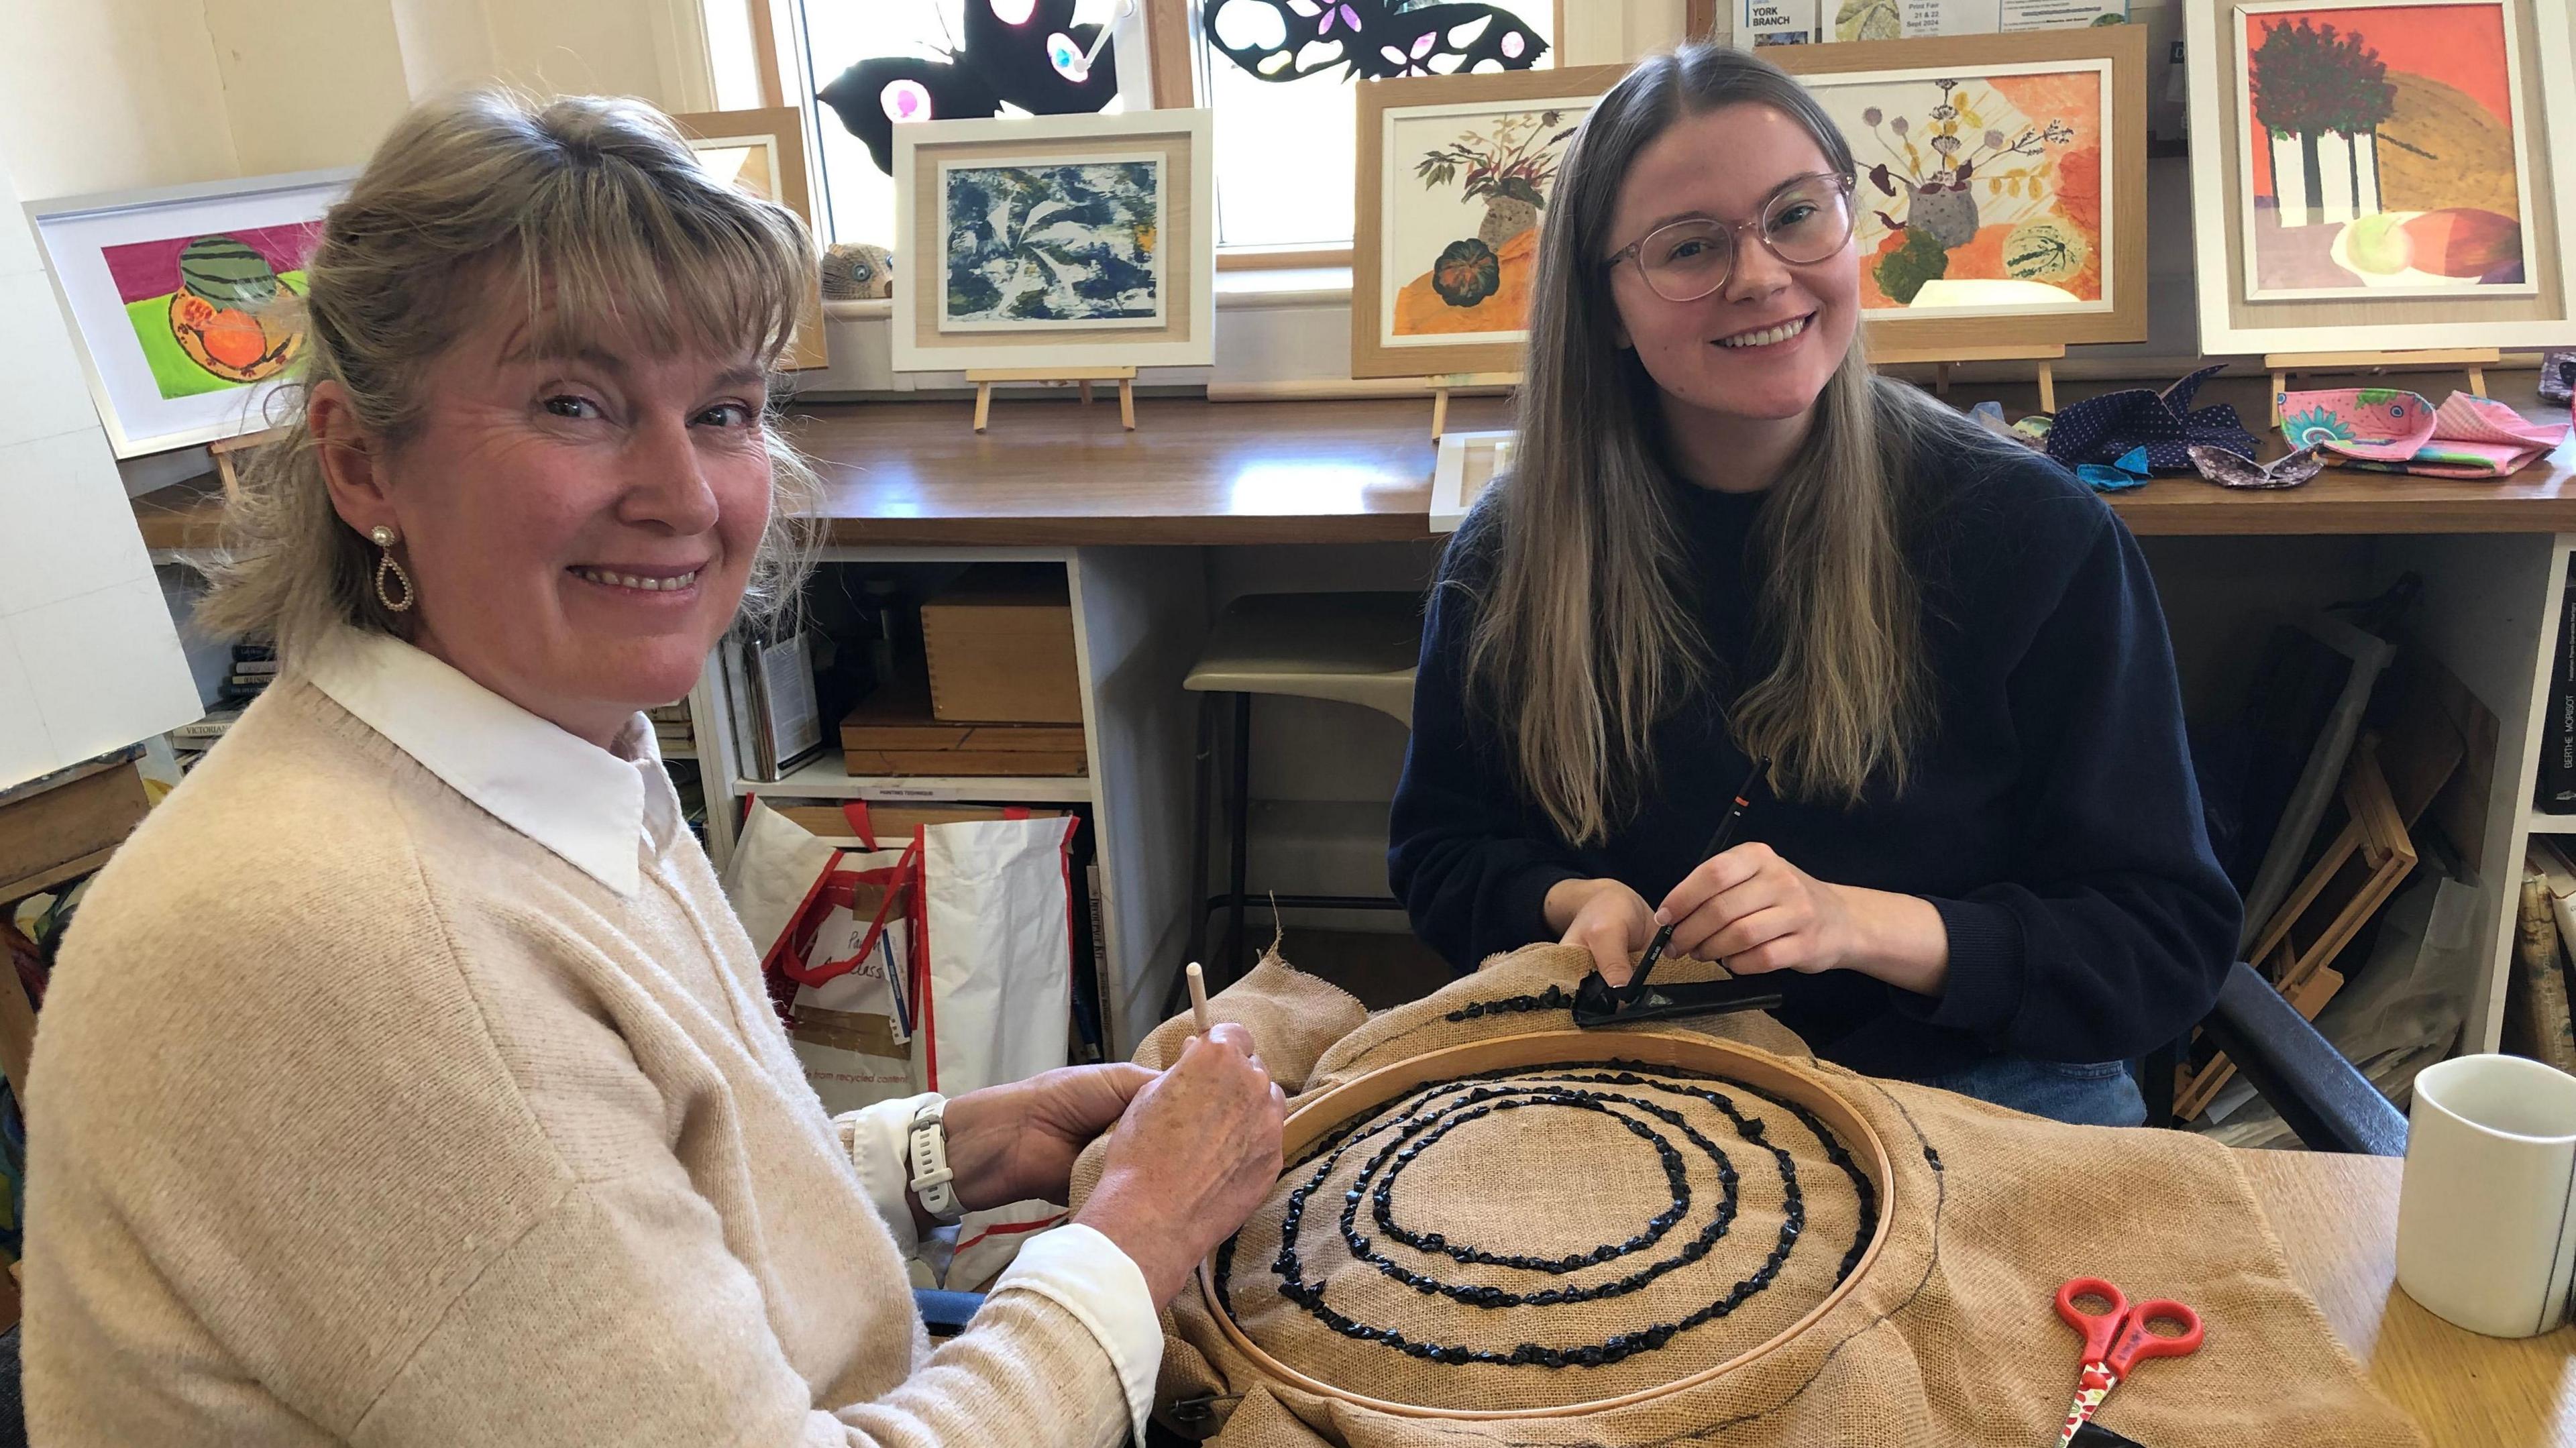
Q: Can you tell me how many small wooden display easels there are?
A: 5